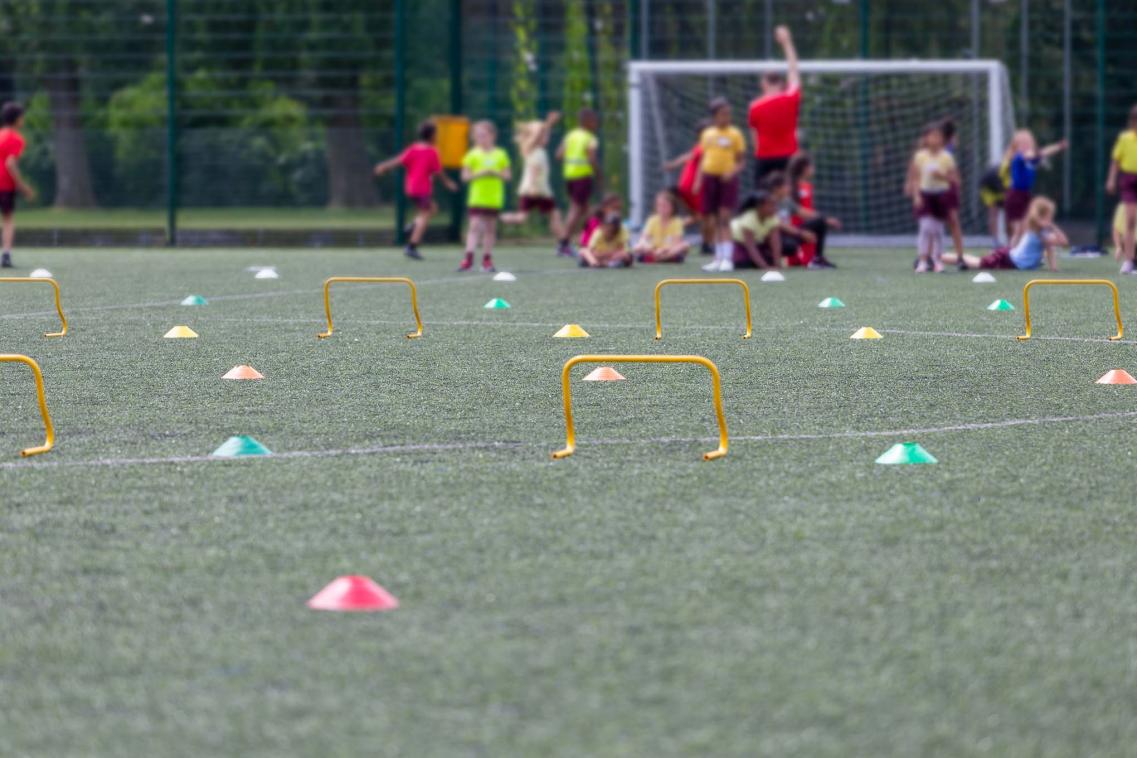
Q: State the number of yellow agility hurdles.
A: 6